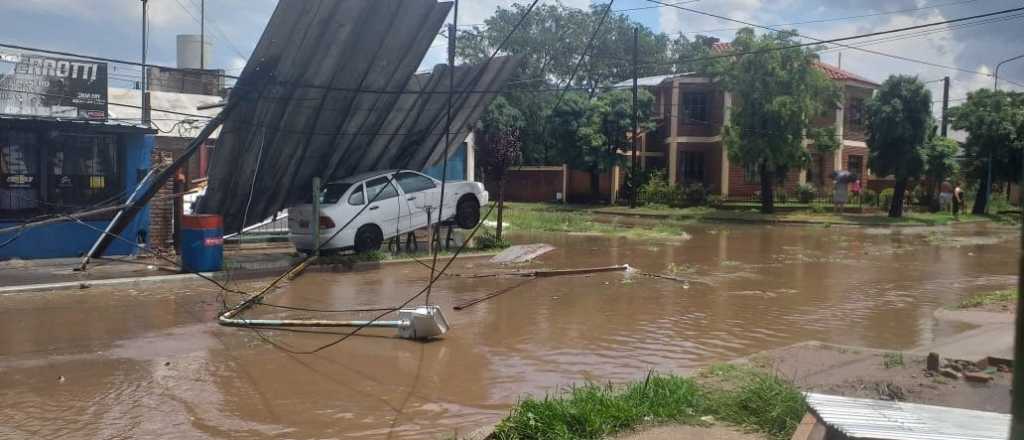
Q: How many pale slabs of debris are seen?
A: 1